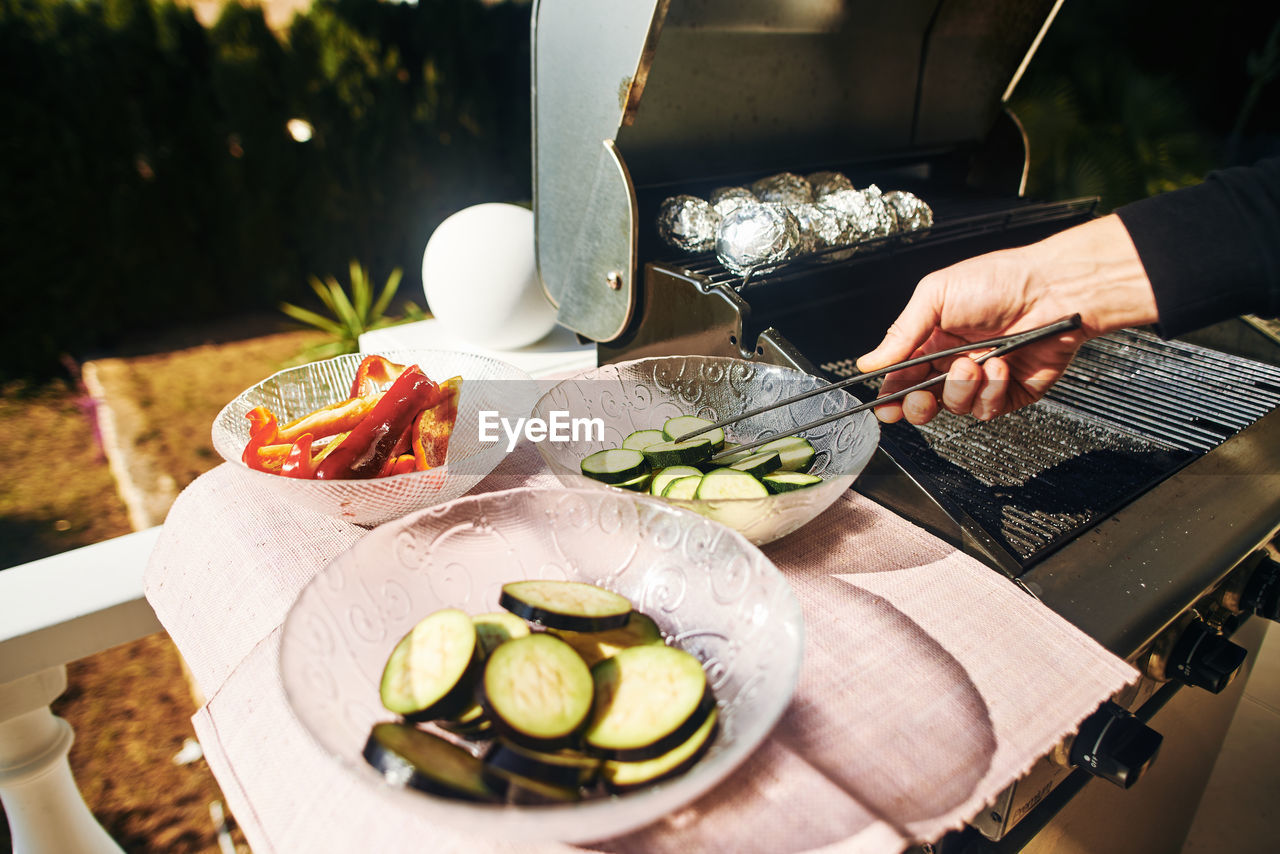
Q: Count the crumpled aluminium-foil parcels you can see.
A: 8